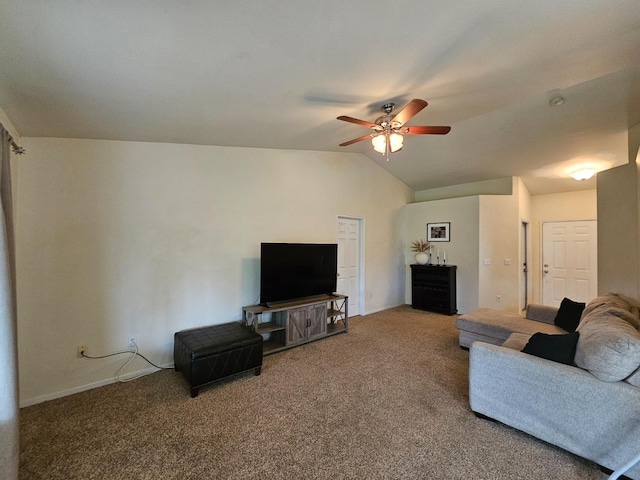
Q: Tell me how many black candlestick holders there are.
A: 3